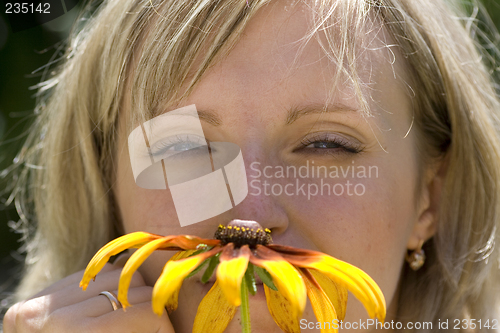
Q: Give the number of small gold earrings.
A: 1